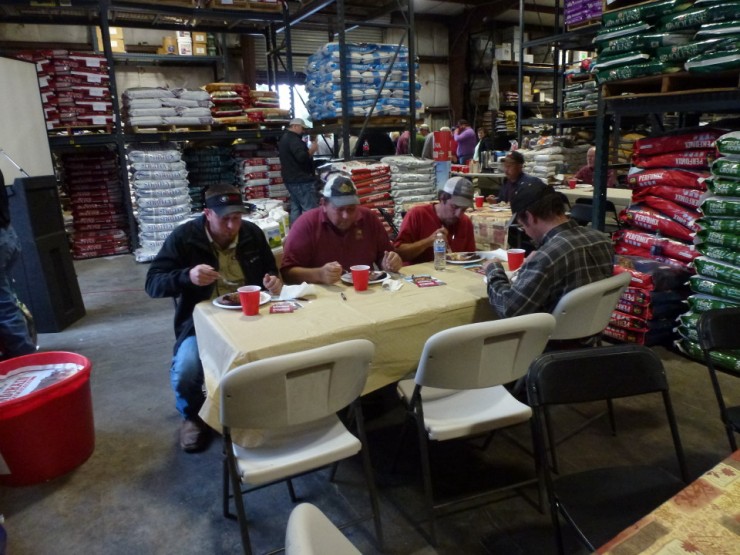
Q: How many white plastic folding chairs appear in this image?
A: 4